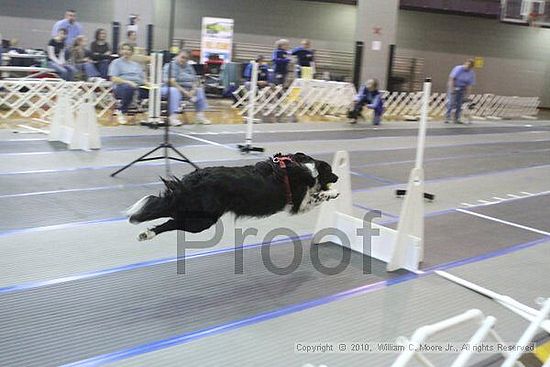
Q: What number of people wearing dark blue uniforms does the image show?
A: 4